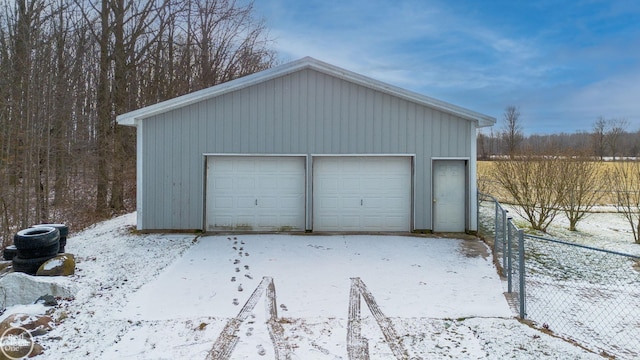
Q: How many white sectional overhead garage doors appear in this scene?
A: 2